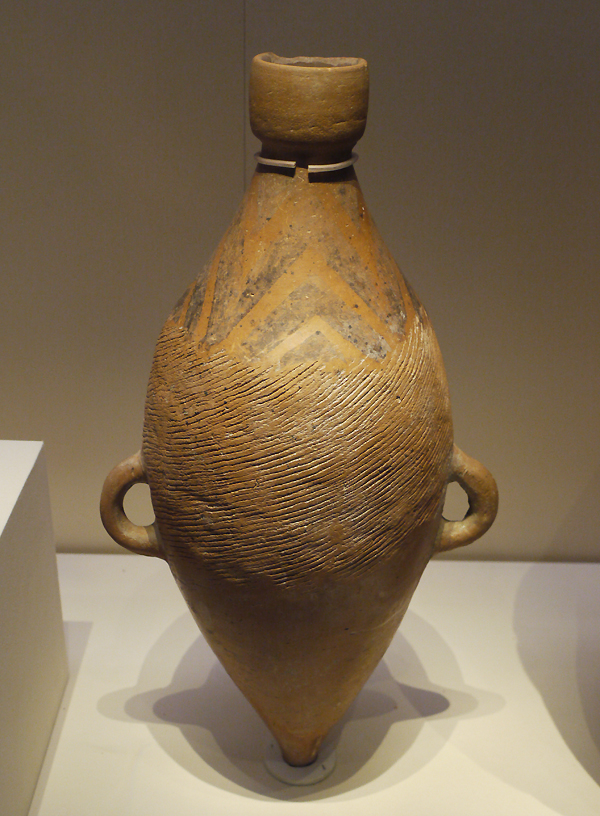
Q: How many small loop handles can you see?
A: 2